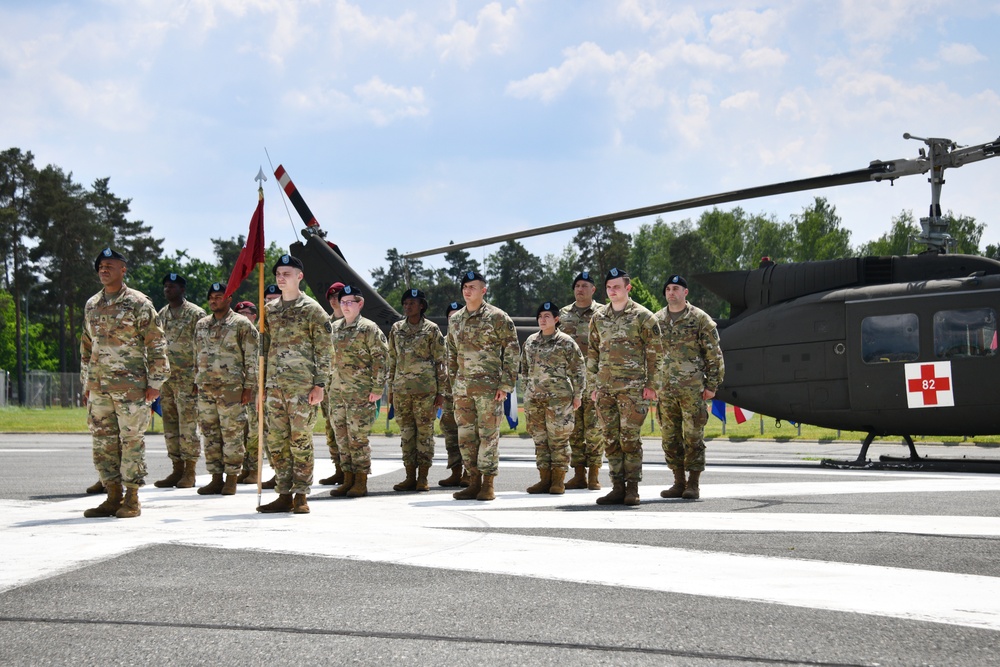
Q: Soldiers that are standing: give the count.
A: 15